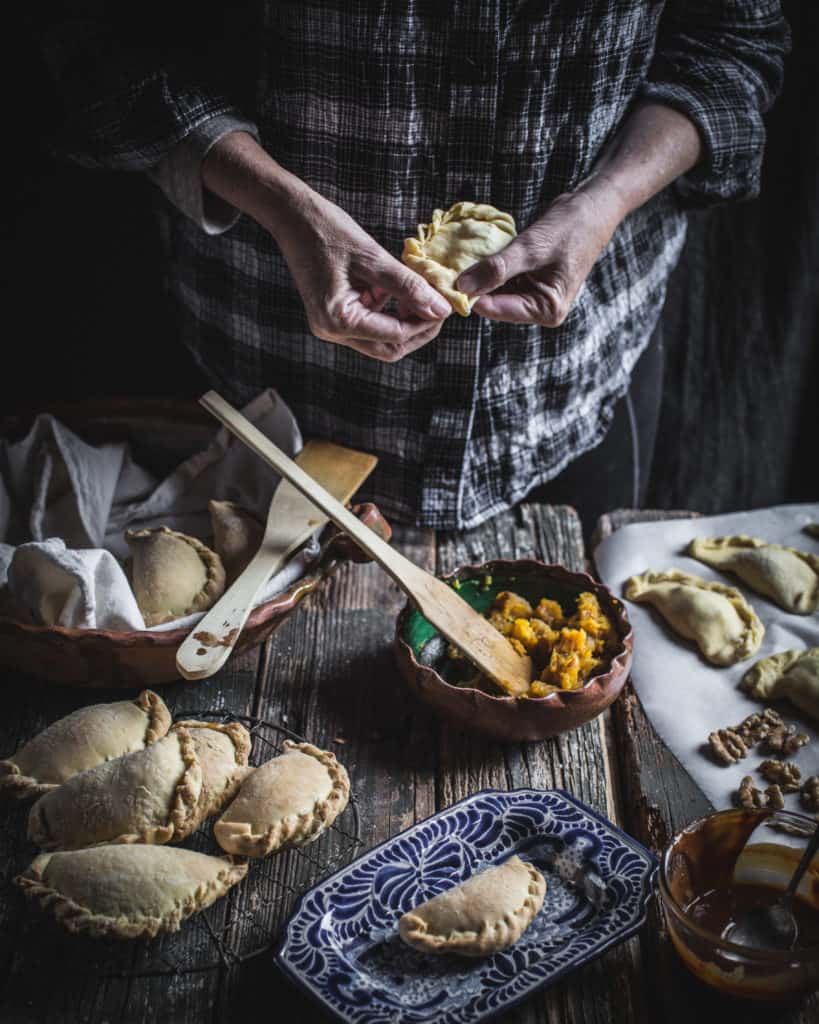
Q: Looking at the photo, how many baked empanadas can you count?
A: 8